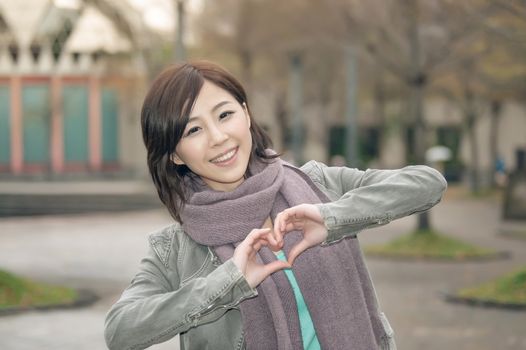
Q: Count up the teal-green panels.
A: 4